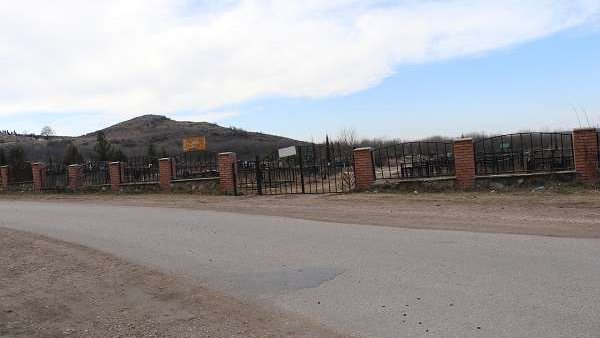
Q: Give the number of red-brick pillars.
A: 9